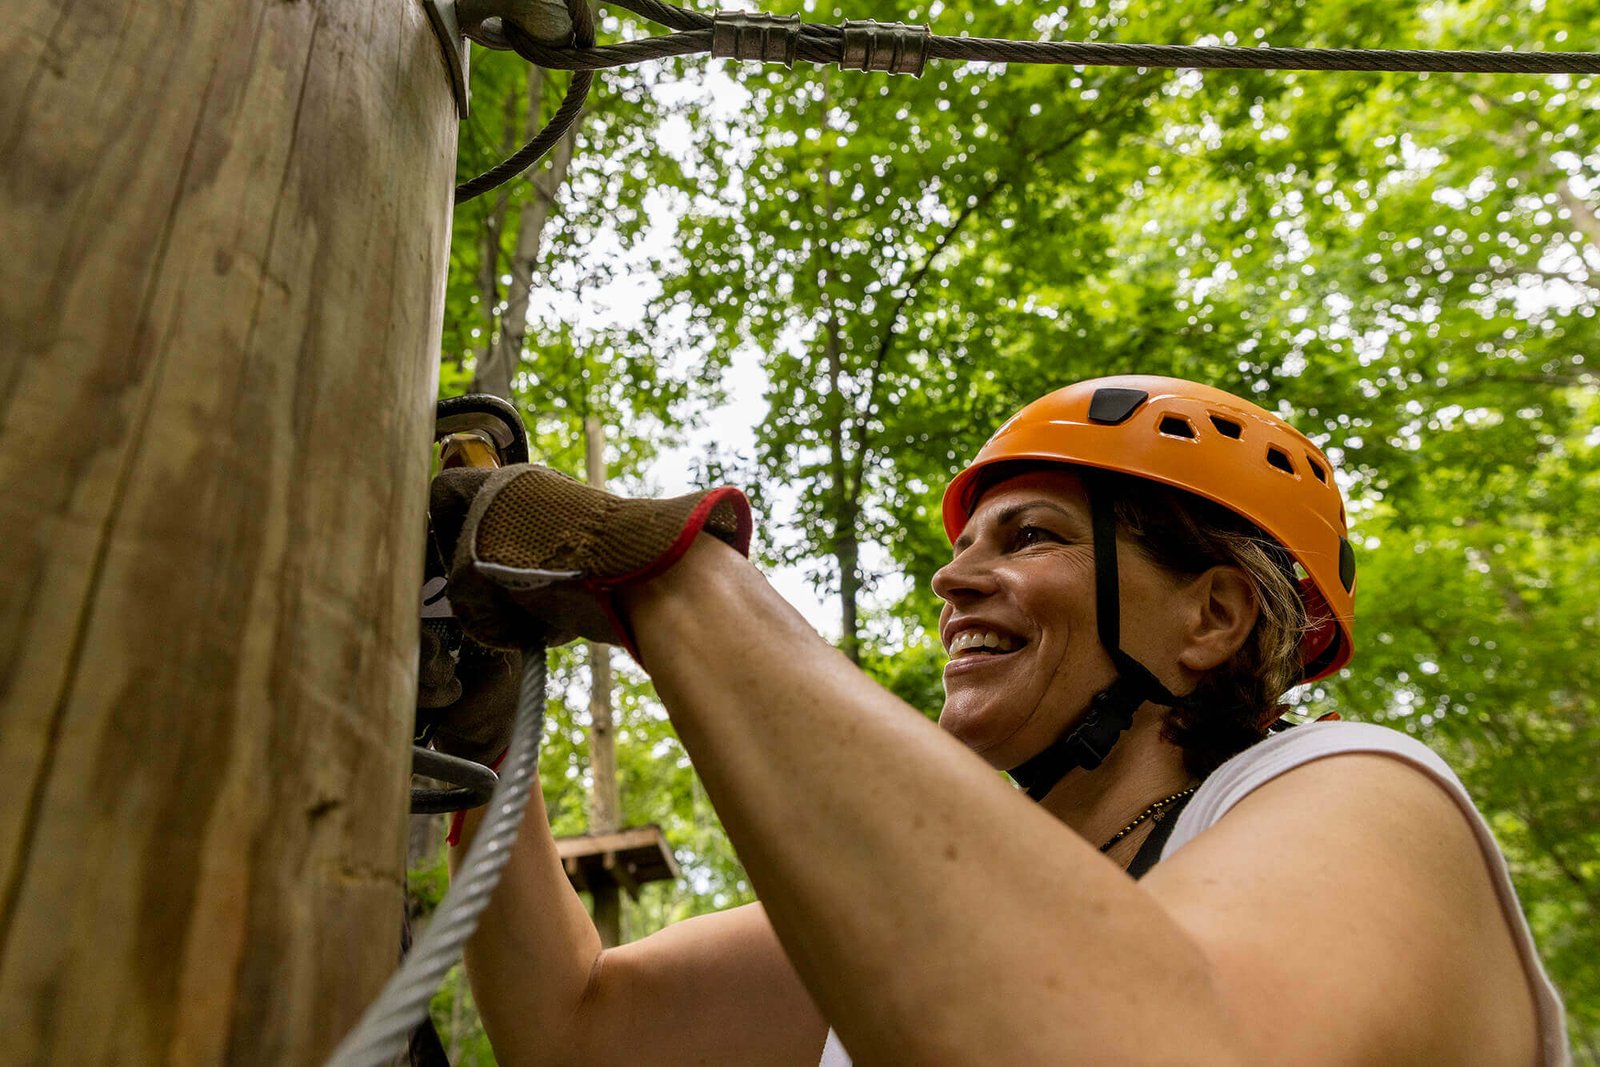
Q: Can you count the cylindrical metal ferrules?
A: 2